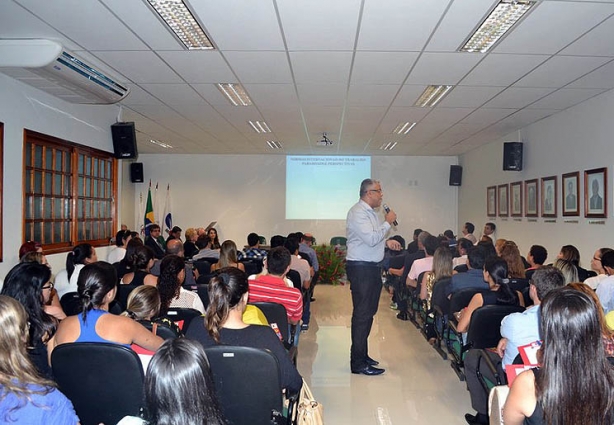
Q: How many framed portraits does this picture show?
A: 7